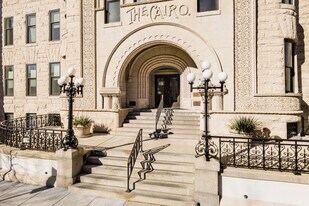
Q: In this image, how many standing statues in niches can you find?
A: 0